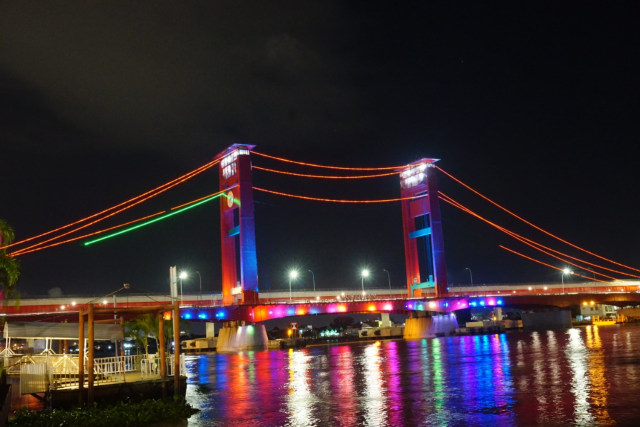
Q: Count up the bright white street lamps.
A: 4